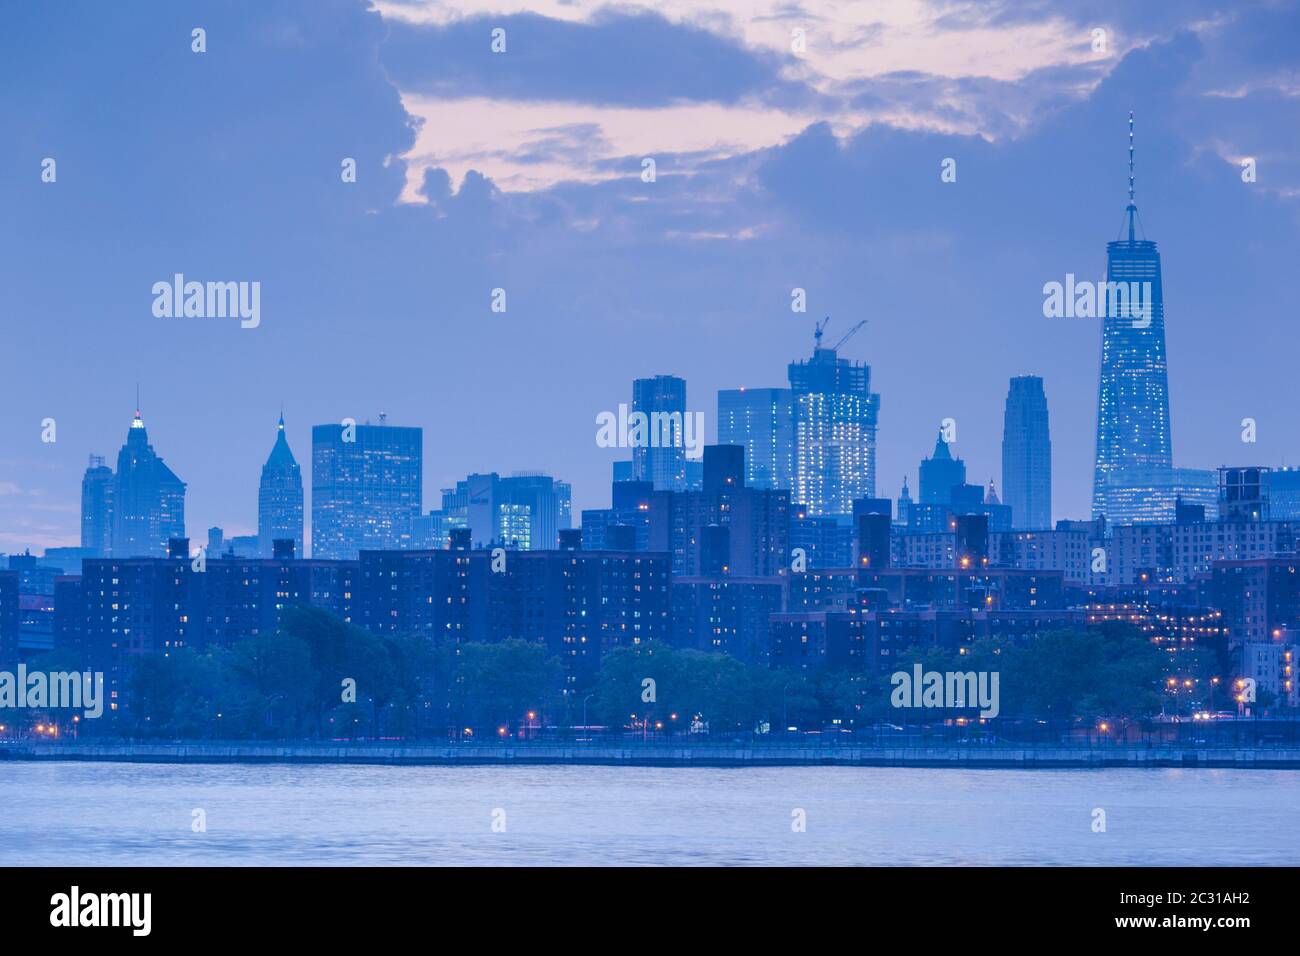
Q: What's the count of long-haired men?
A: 0